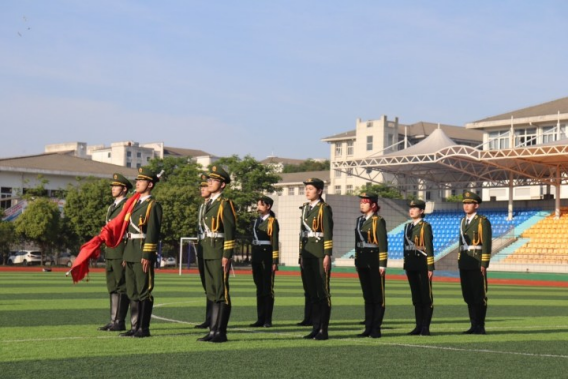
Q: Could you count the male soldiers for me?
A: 5